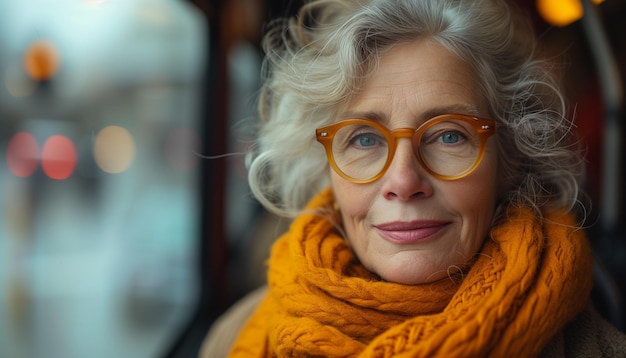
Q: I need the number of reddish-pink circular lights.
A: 2